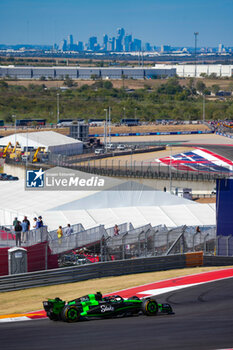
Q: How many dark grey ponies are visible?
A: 0